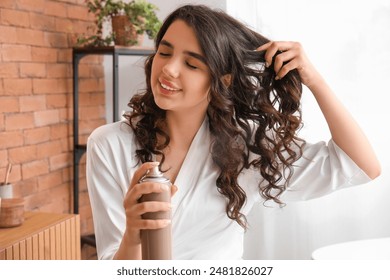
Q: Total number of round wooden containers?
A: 1